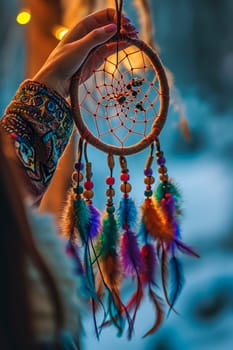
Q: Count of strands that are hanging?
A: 6